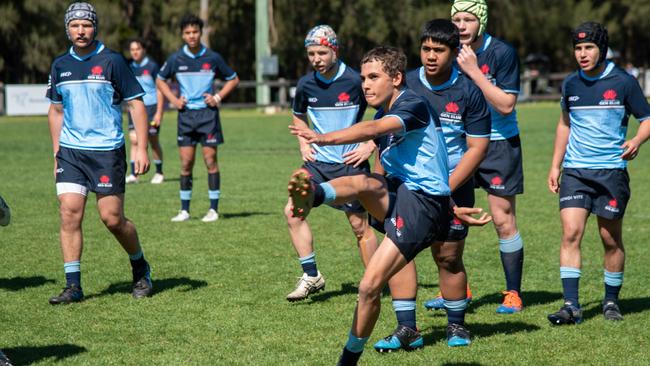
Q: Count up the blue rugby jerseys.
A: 8